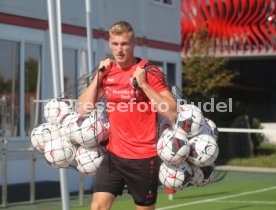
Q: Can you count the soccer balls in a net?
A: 12